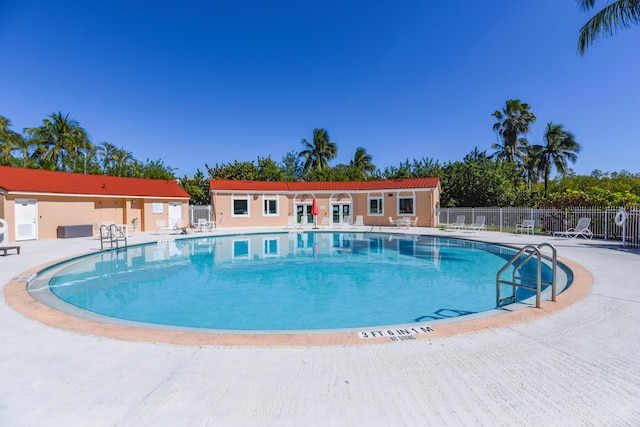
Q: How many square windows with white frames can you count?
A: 4